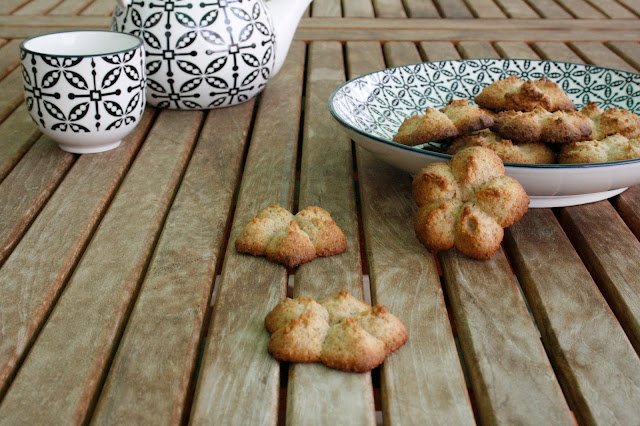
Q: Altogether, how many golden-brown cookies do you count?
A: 9